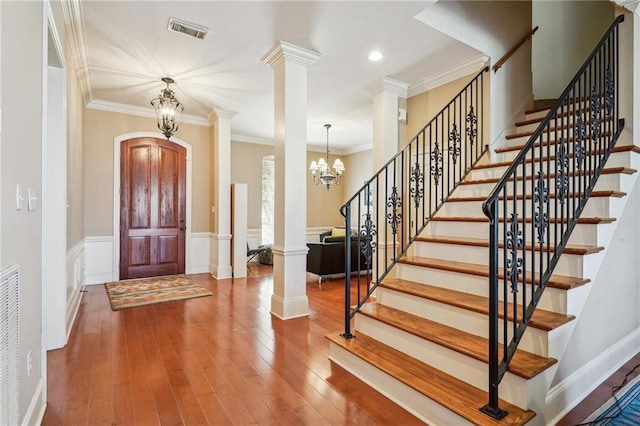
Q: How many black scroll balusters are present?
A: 12